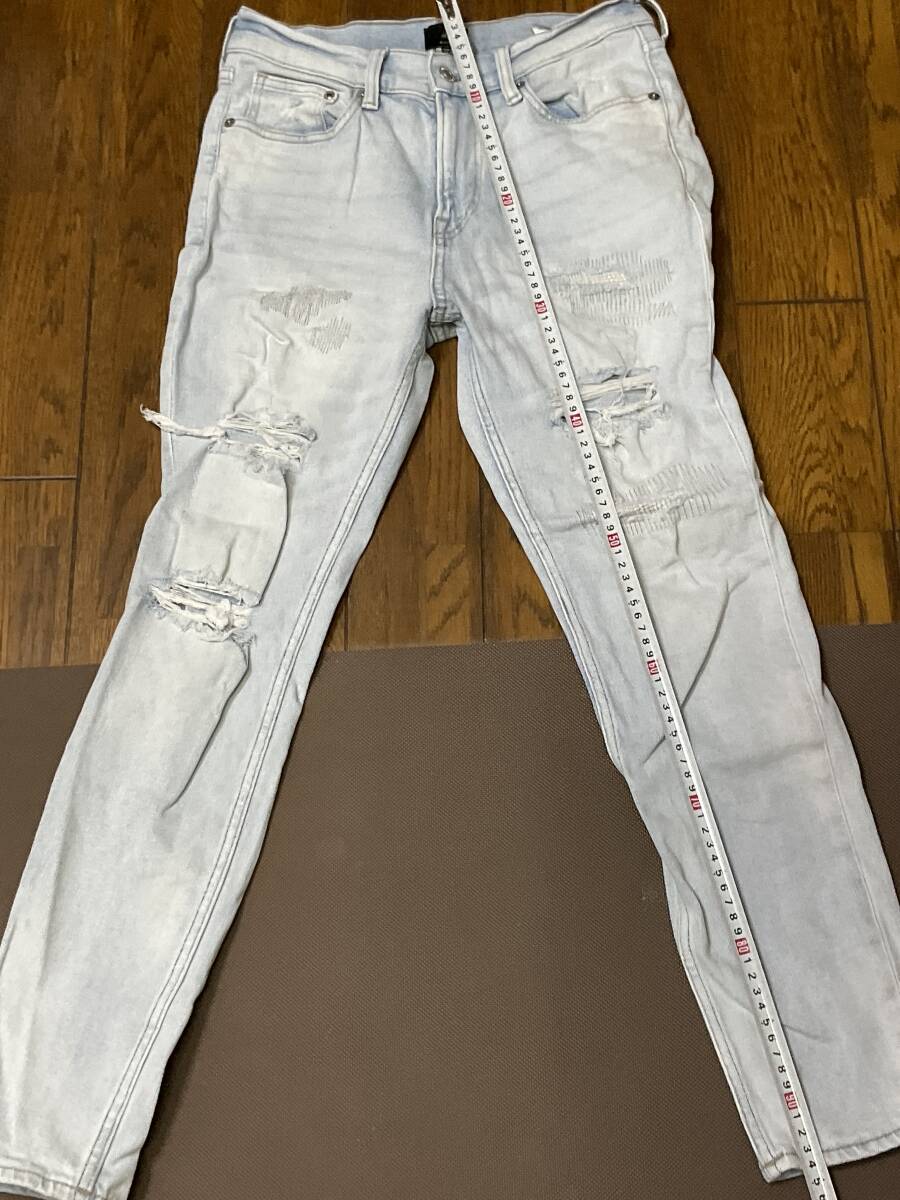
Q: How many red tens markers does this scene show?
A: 9